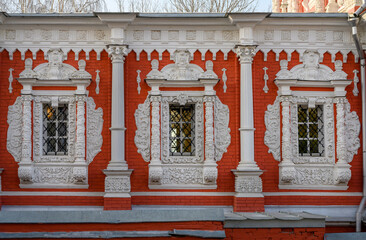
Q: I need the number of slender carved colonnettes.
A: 6